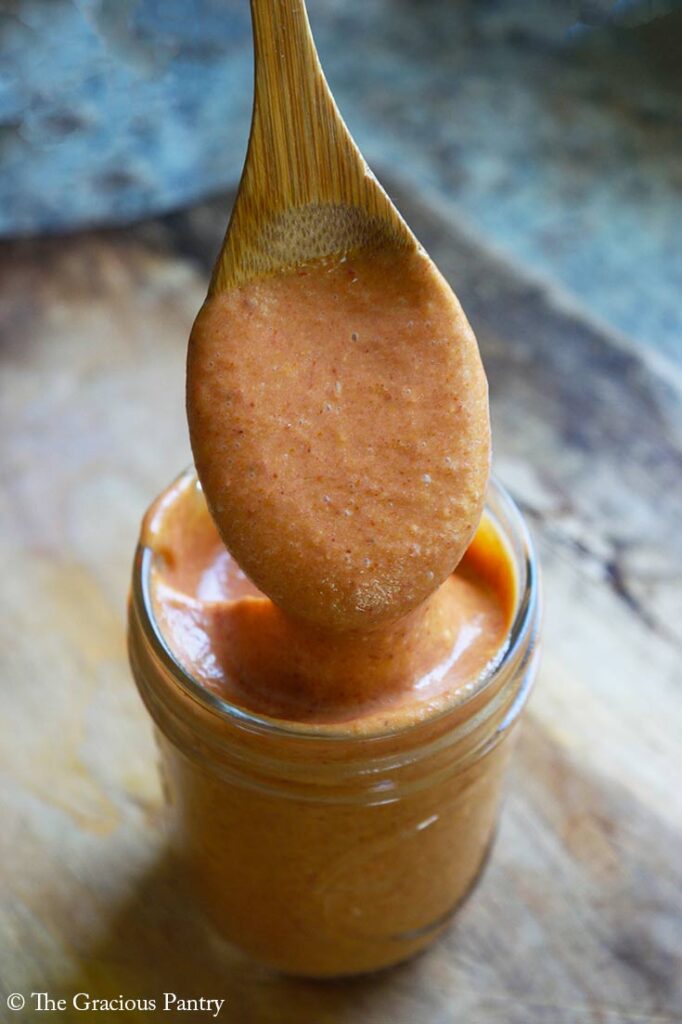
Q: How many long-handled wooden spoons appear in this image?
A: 1